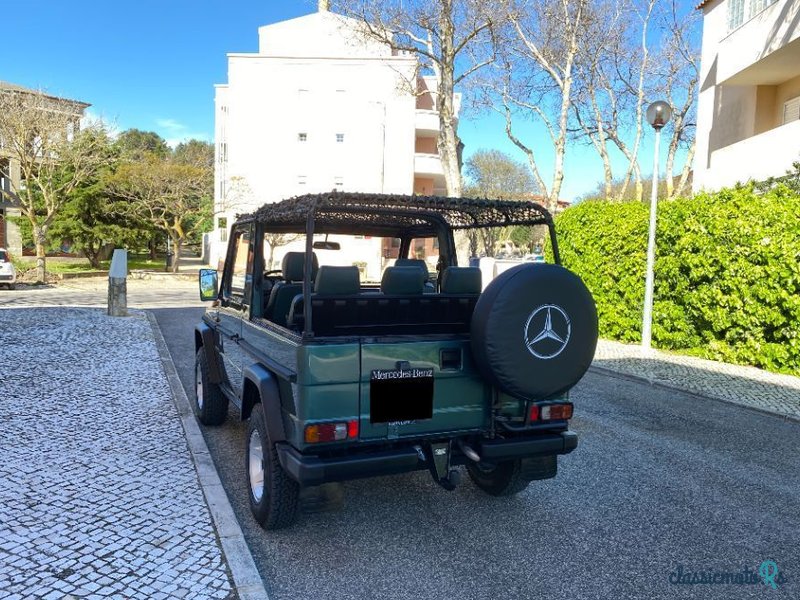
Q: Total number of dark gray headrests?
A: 5